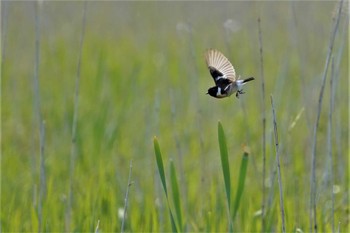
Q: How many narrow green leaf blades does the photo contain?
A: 4